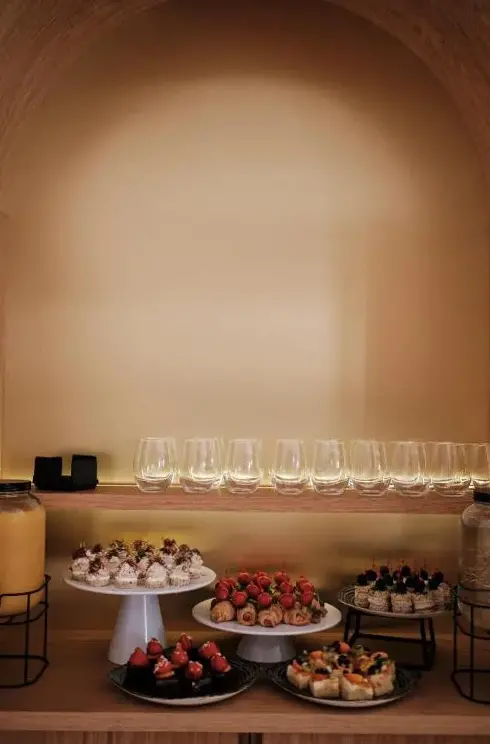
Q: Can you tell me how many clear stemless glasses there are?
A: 9